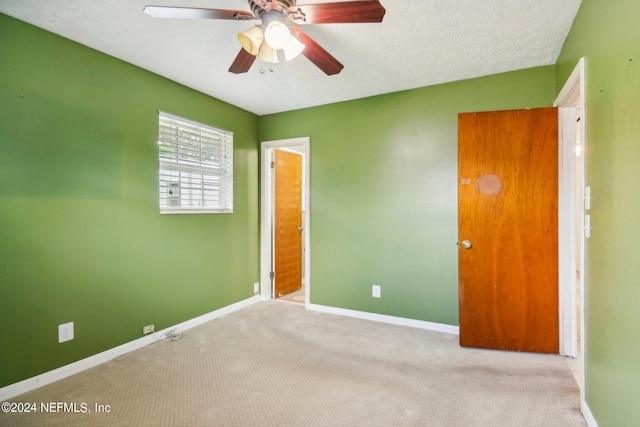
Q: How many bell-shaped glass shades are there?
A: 4